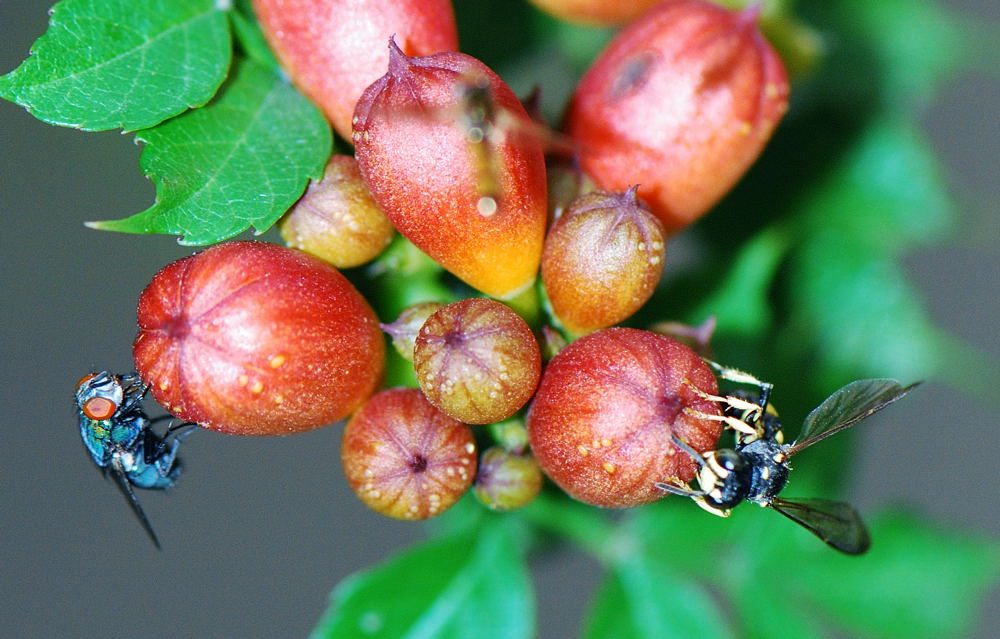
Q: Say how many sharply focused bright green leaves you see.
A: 2